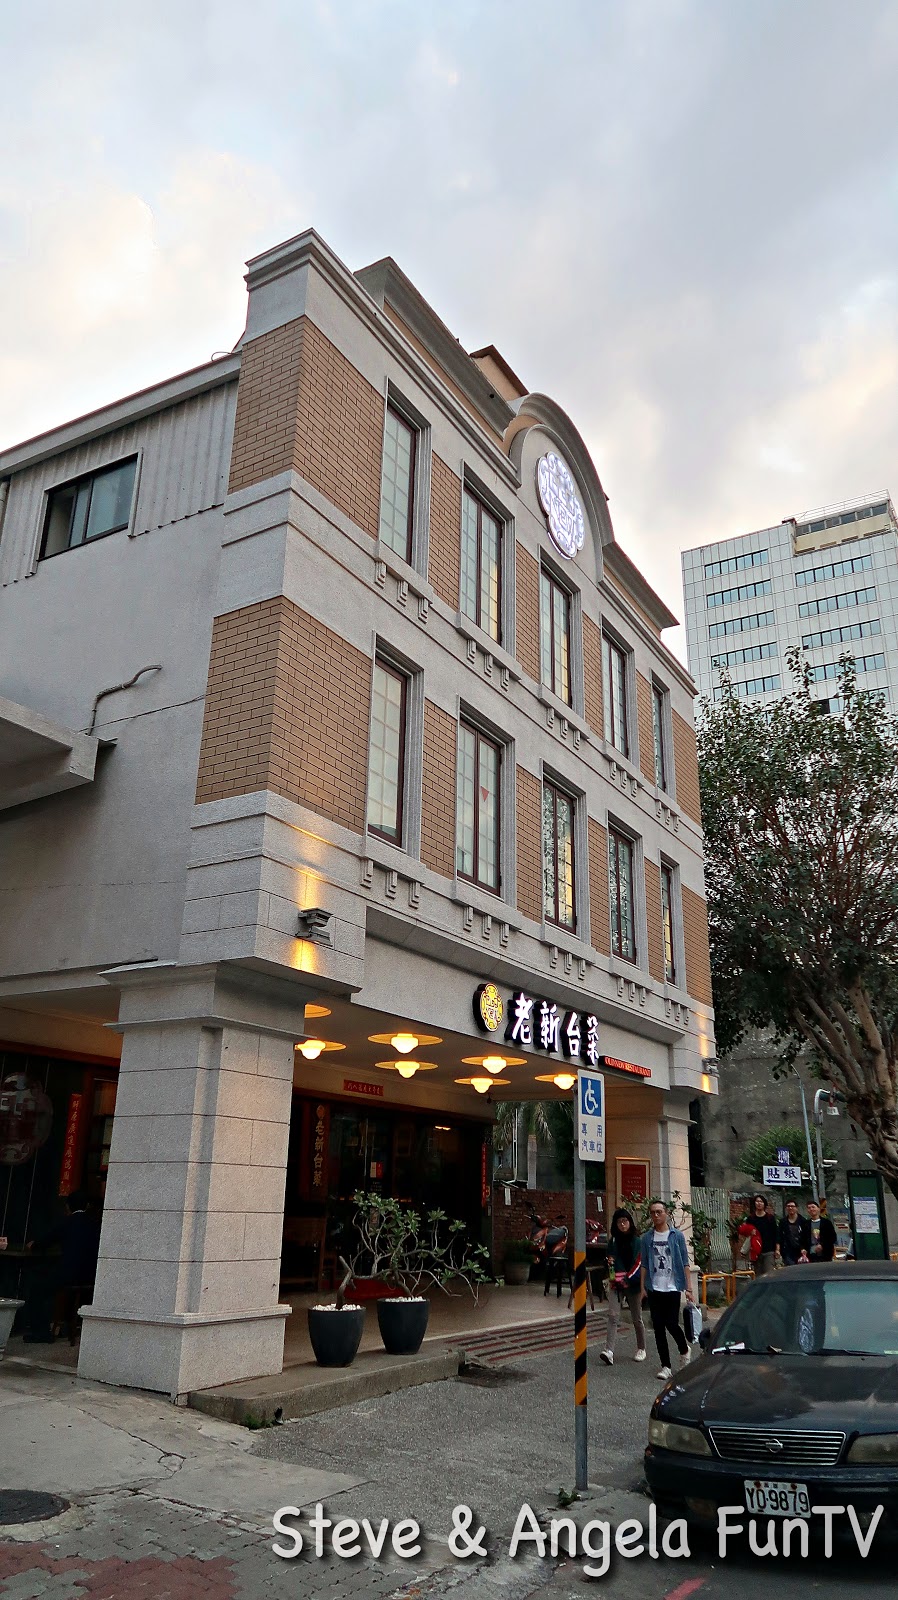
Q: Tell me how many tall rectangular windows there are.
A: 10